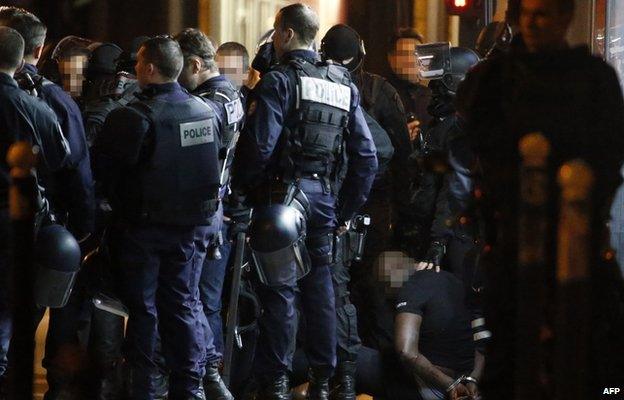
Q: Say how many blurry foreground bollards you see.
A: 3